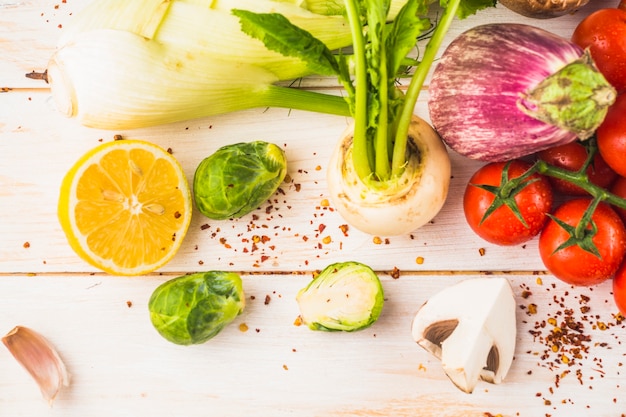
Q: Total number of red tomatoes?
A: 7